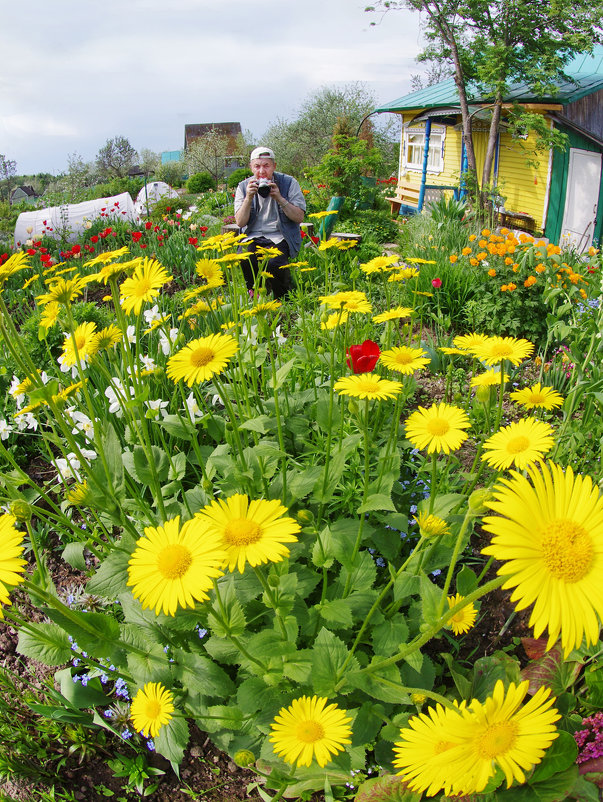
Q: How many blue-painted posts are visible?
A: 2